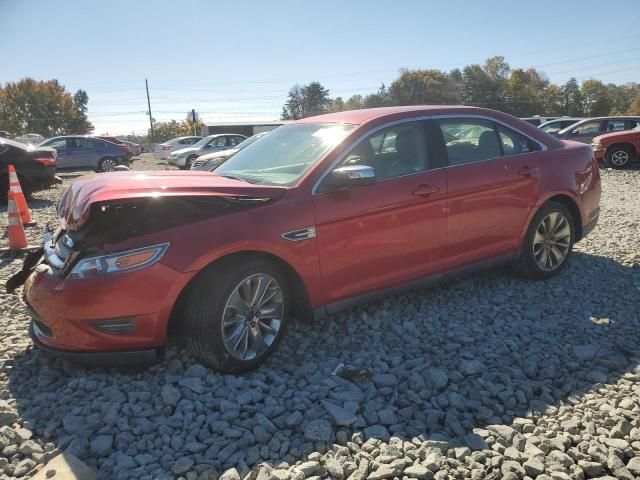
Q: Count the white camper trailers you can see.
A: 0